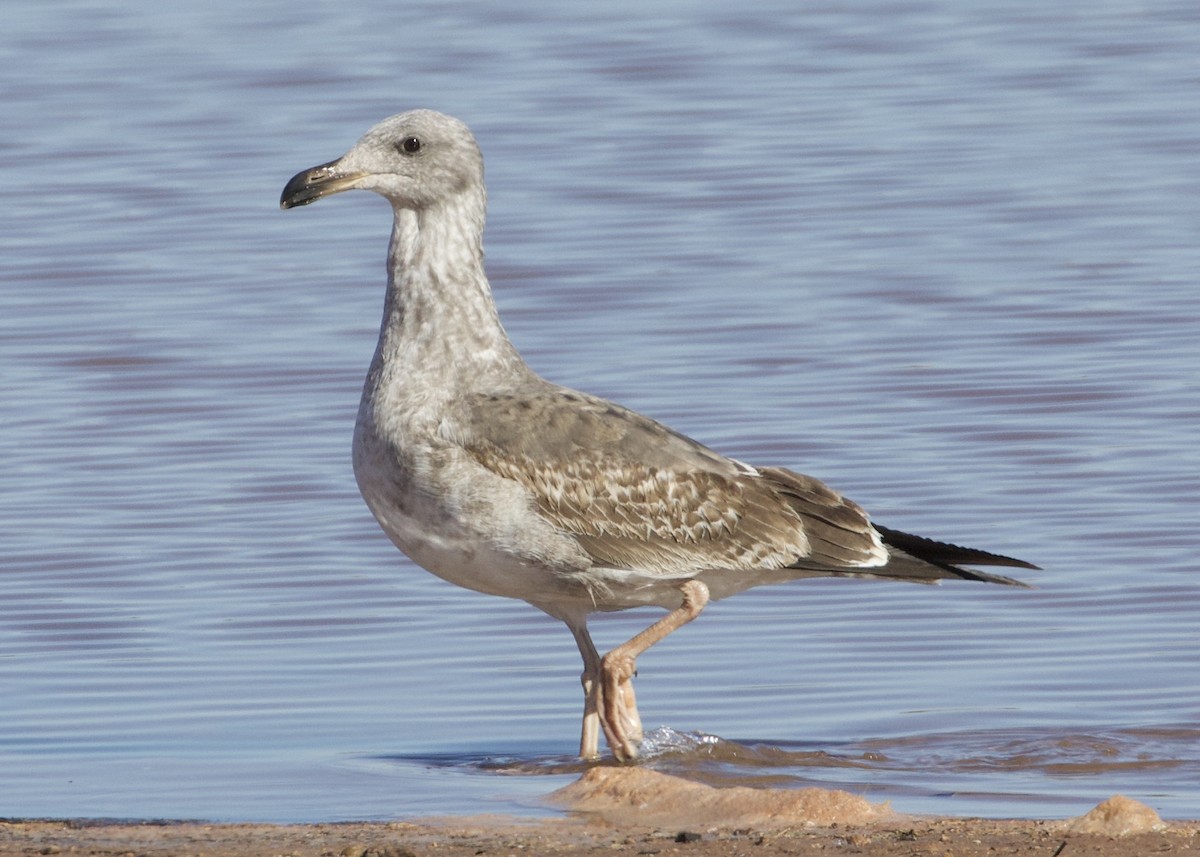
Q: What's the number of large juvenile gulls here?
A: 1